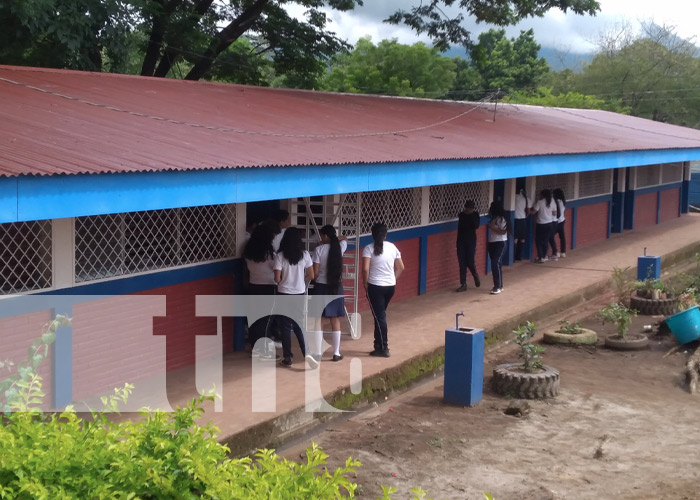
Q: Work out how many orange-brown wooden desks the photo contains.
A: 0